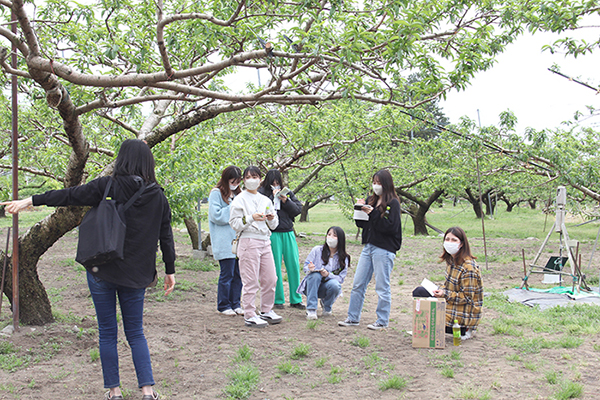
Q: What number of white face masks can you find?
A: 6